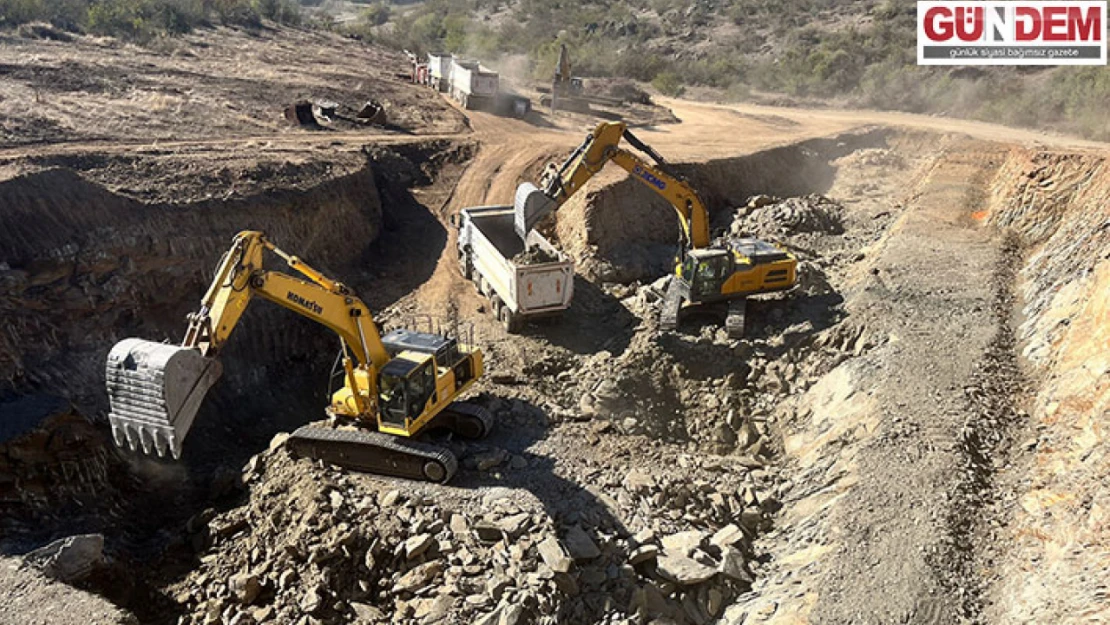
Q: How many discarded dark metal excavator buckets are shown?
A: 2